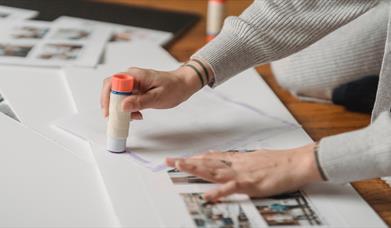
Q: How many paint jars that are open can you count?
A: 0